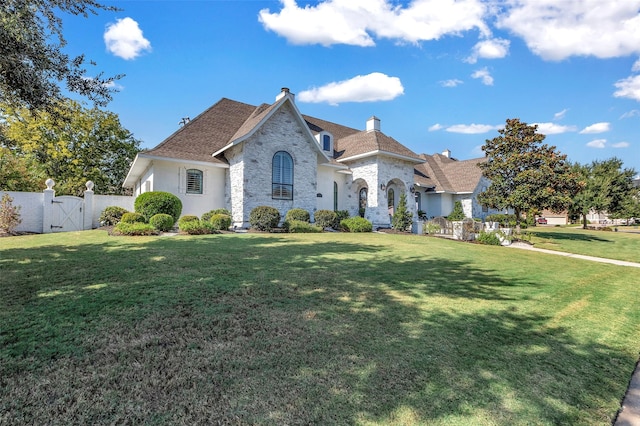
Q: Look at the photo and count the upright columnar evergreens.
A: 2